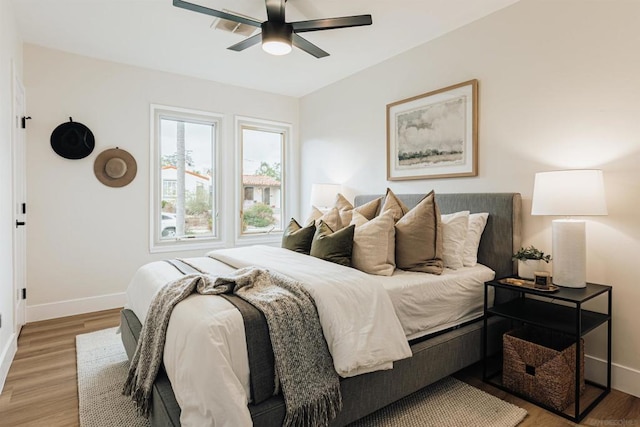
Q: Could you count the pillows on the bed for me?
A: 8